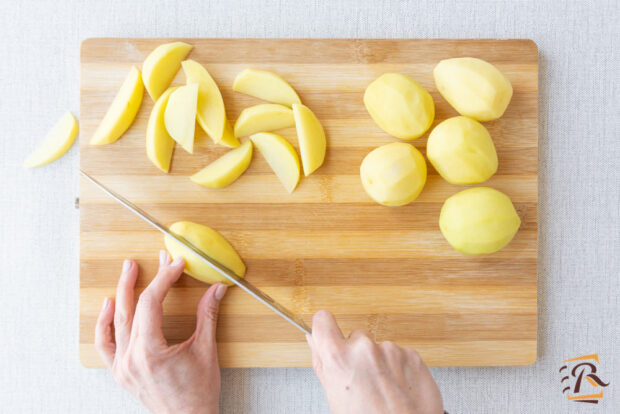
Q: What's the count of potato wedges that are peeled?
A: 12